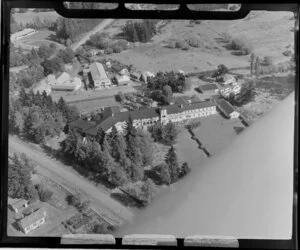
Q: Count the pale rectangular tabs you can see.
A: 6